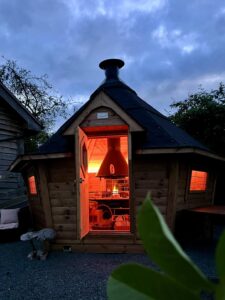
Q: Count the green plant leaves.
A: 3